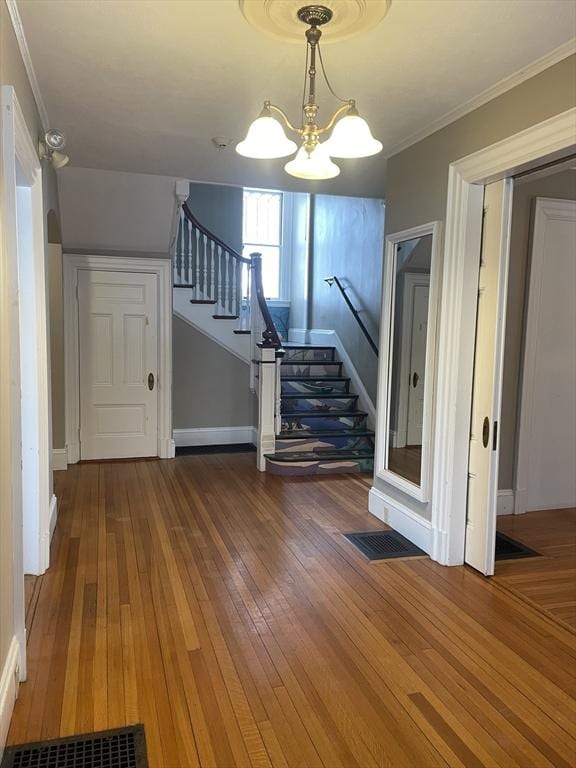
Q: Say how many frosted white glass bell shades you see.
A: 3